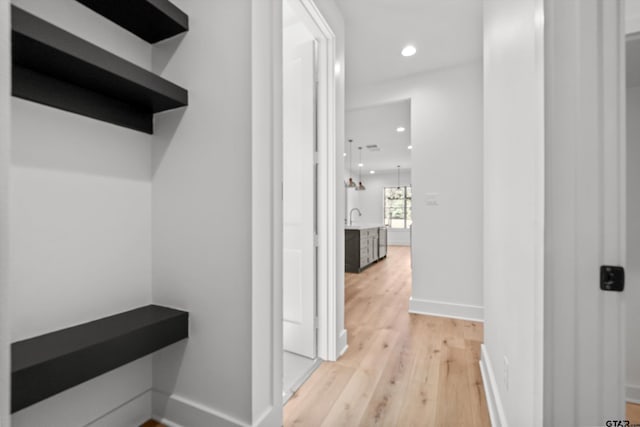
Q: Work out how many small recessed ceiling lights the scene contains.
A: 6